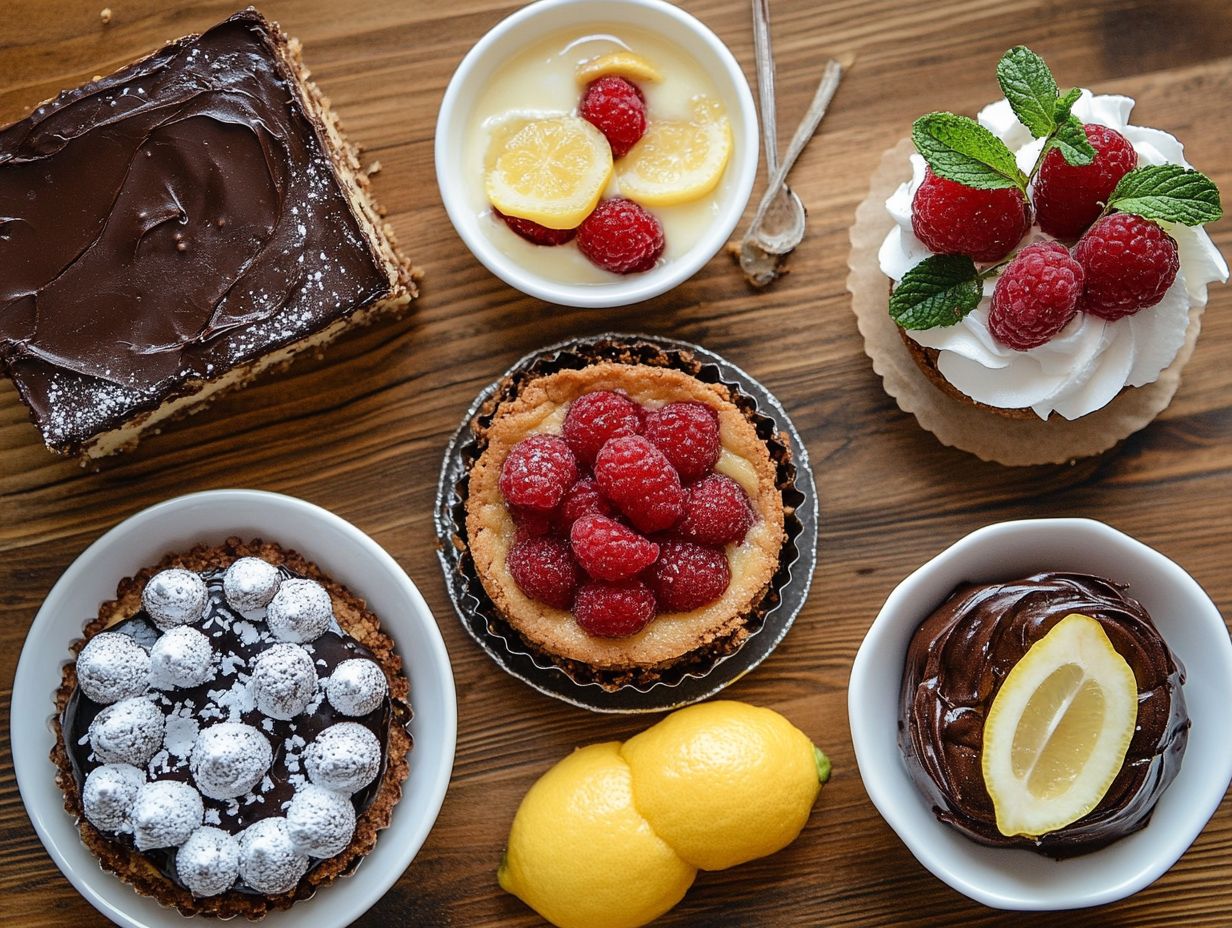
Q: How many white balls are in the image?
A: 15